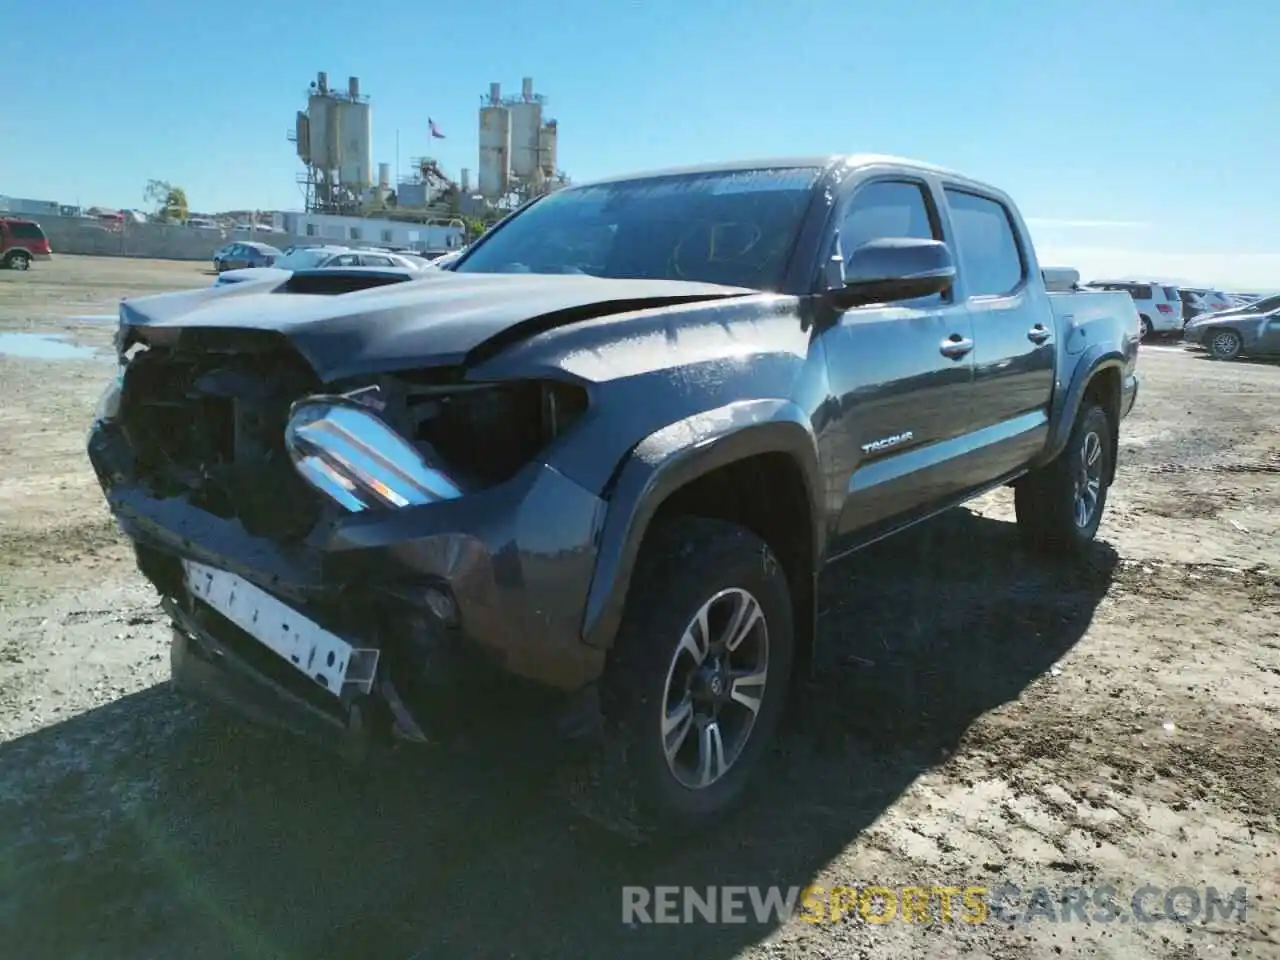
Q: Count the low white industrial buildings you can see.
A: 1